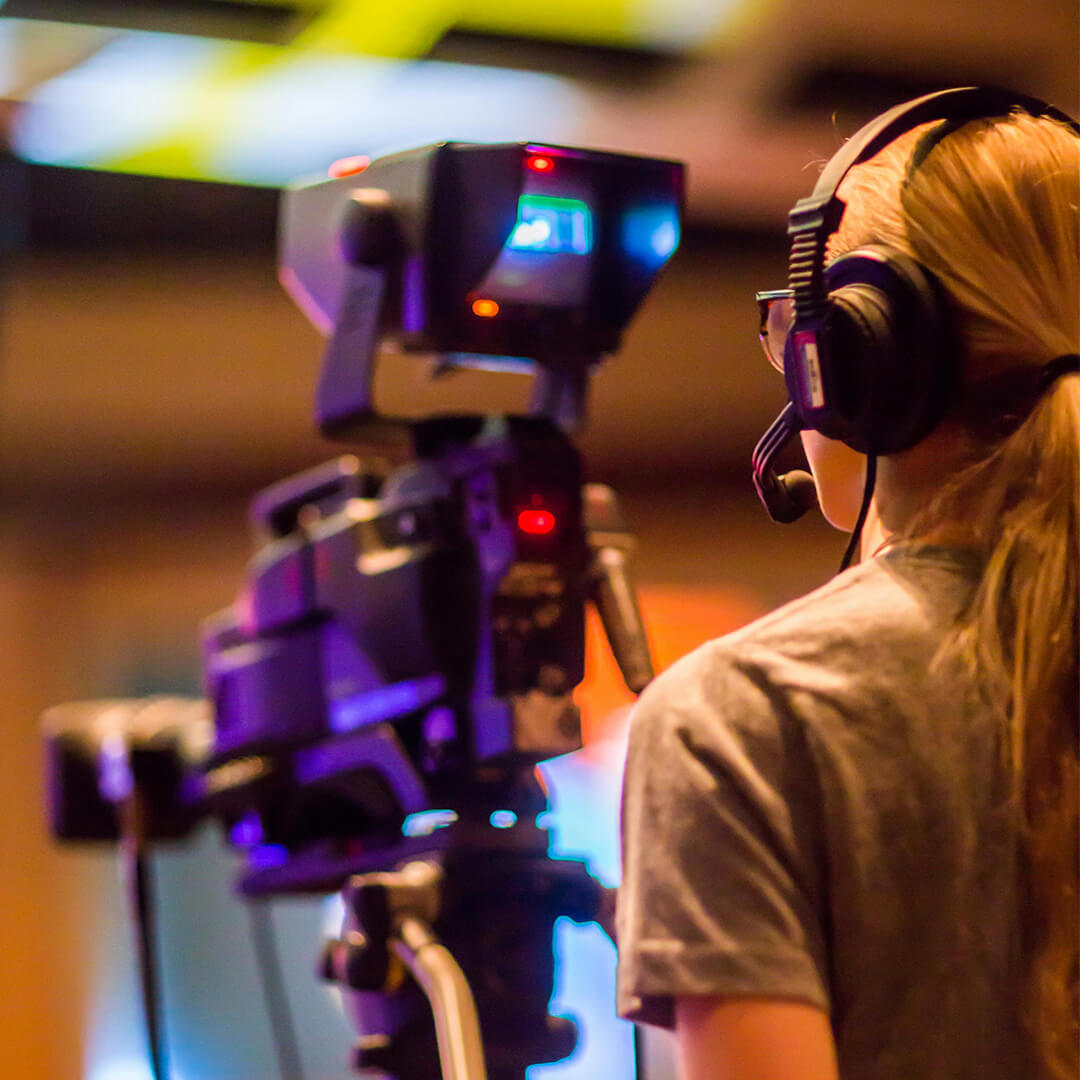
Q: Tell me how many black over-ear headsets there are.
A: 1